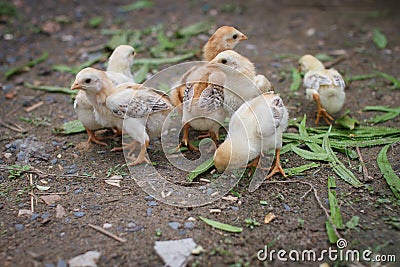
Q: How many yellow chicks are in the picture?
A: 6